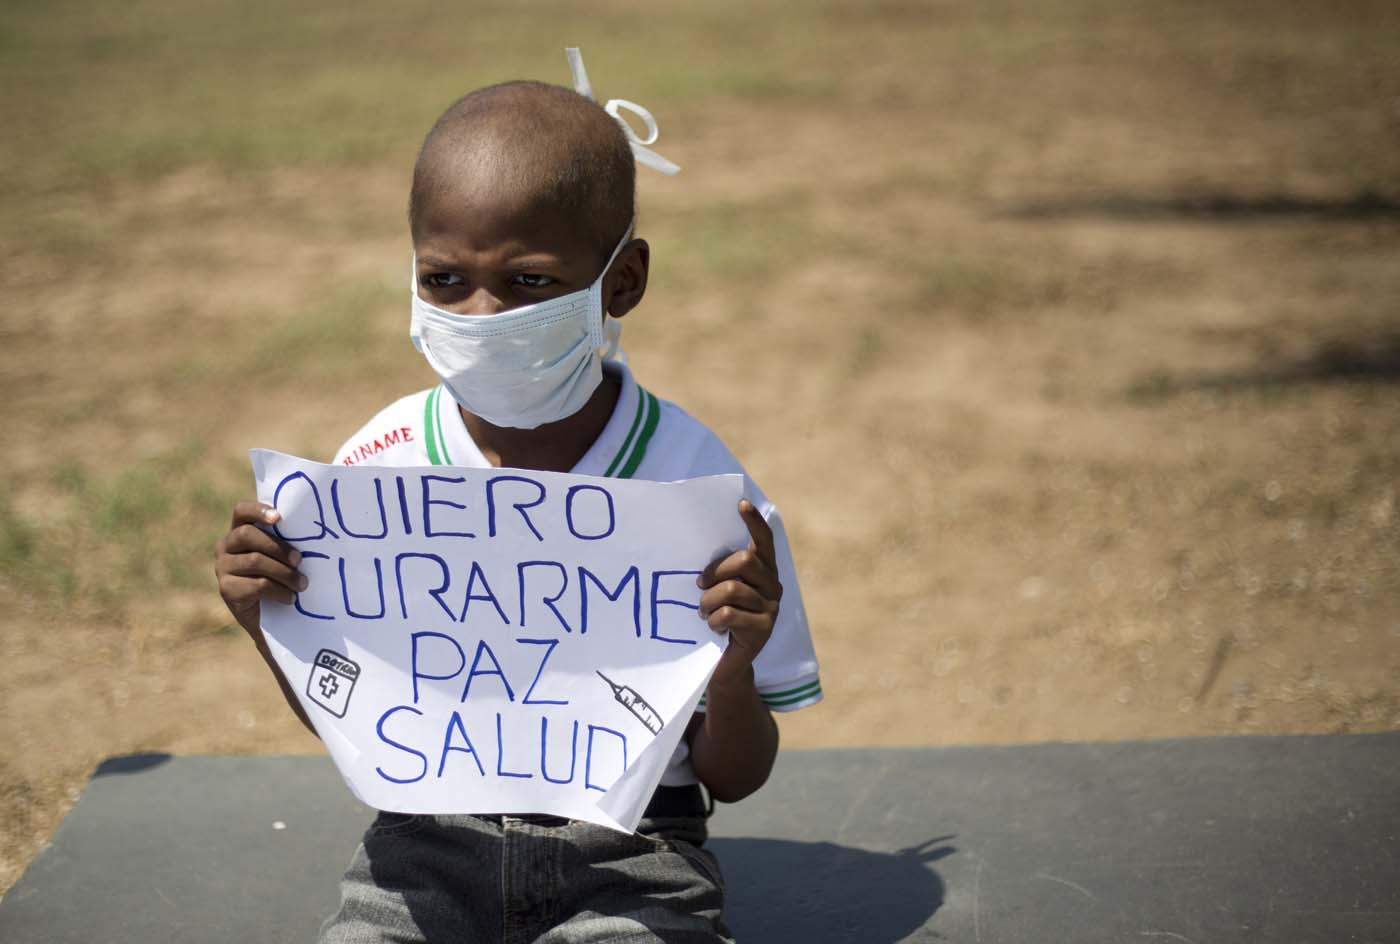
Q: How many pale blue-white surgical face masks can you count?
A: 1